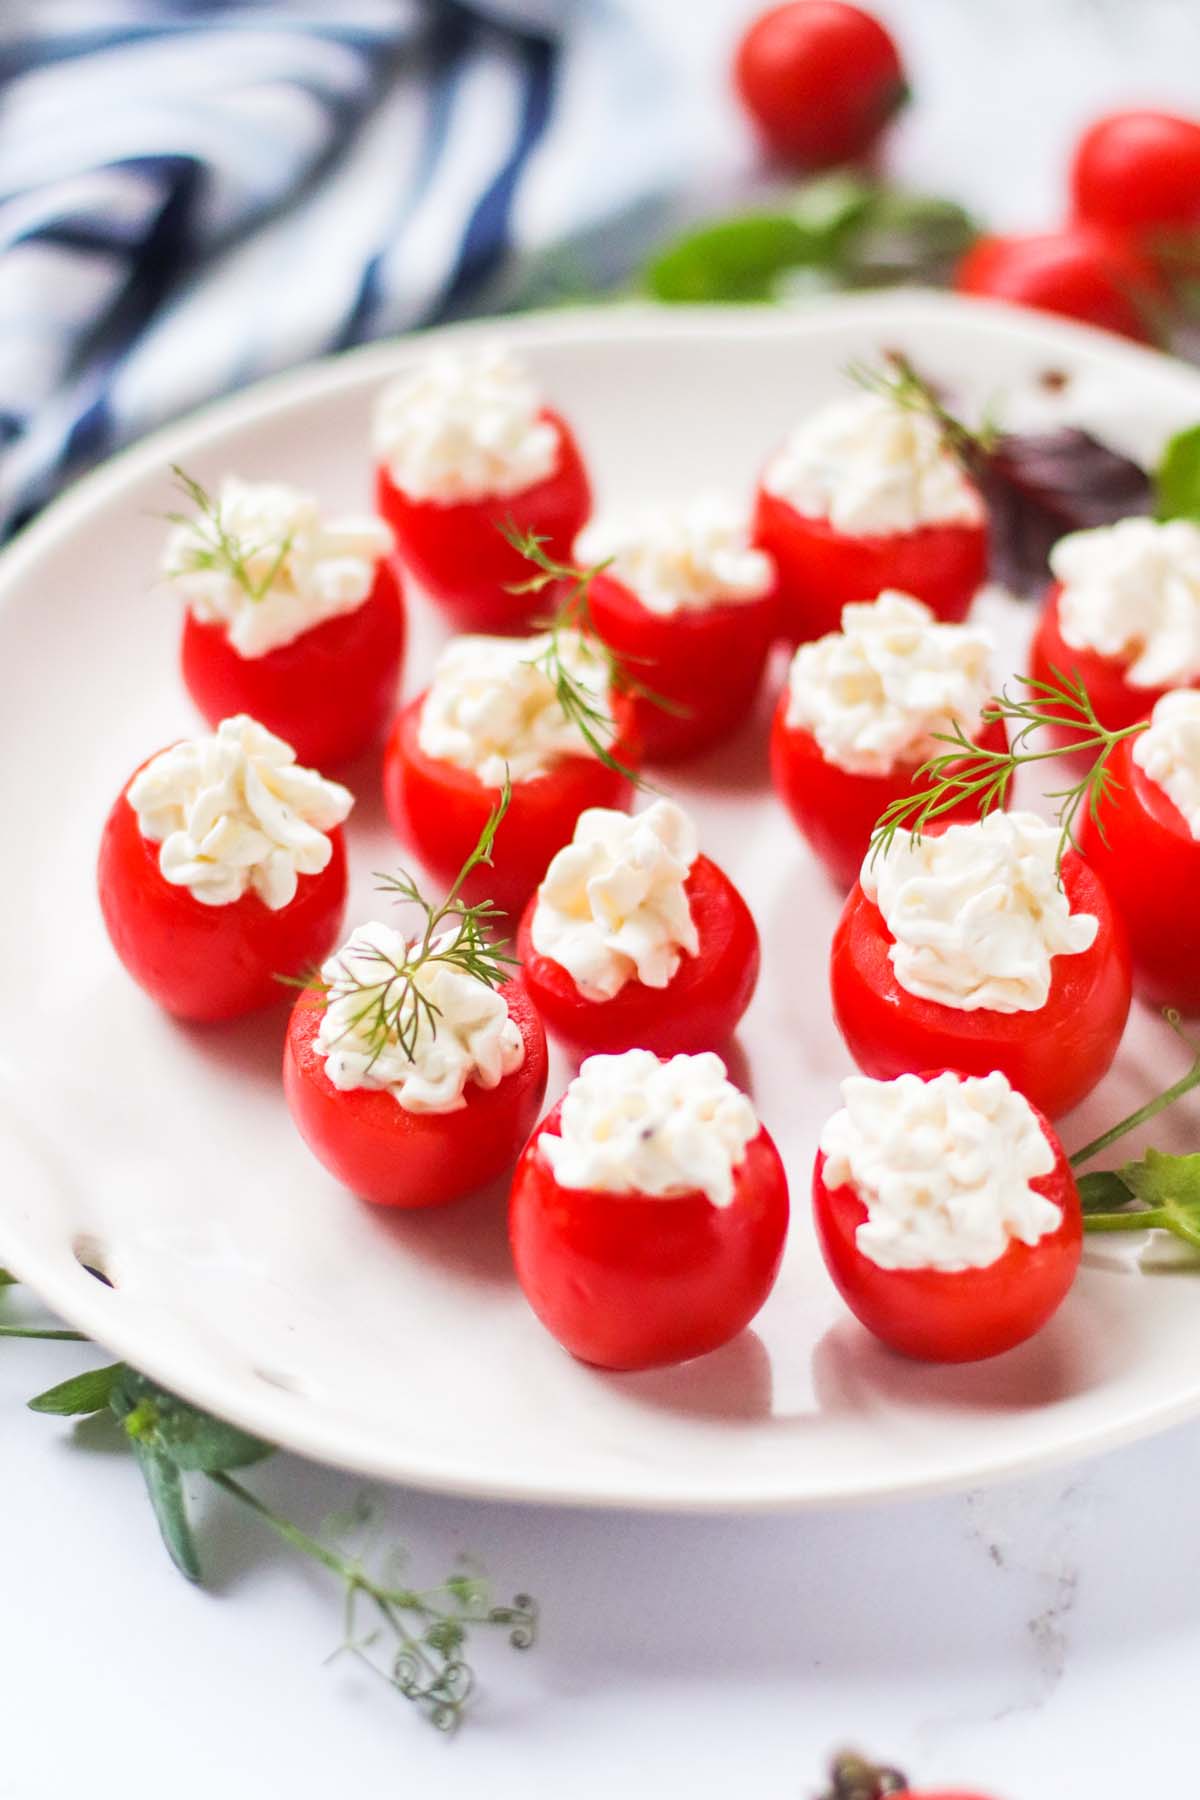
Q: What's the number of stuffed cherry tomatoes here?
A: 14